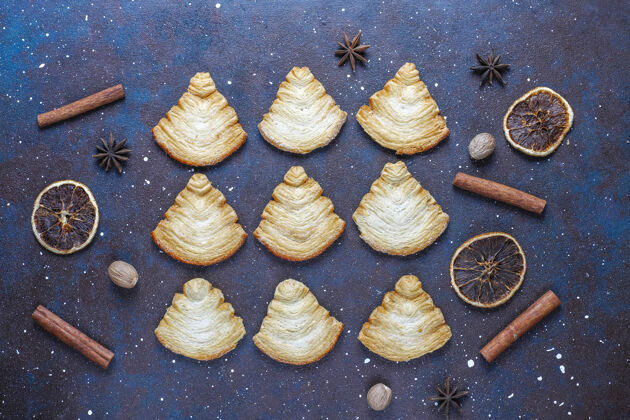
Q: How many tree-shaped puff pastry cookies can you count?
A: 9